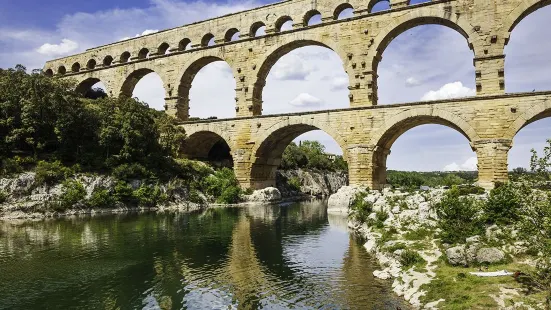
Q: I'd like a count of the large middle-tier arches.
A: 6